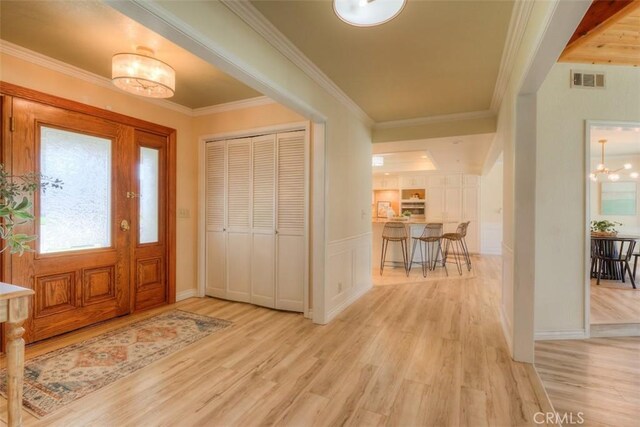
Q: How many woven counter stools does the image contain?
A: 3